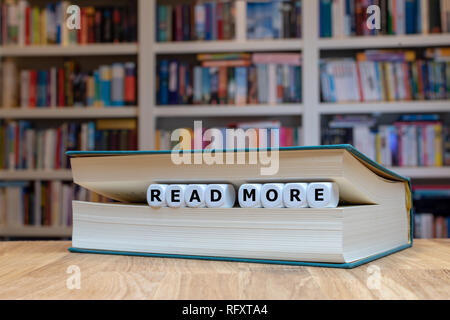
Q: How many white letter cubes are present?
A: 8